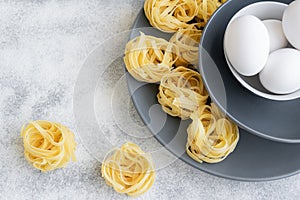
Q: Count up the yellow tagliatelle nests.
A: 8